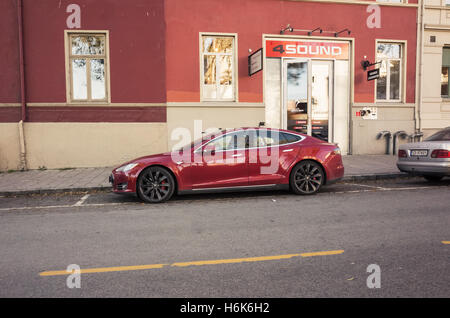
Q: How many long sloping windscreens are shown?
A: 1